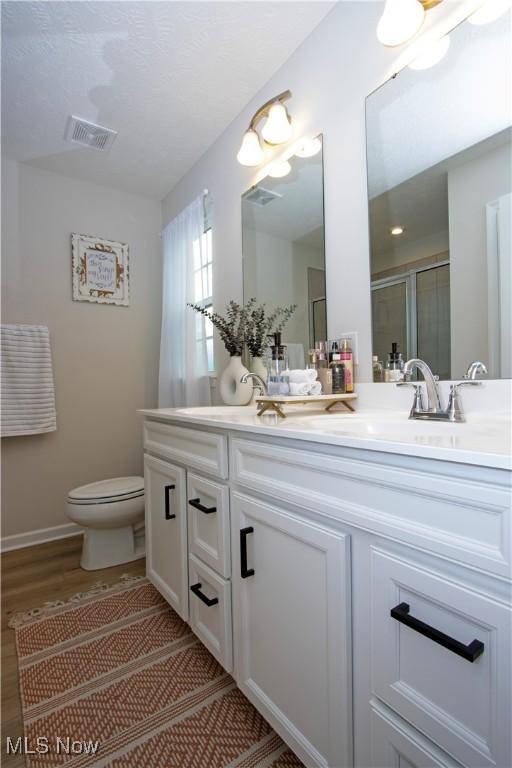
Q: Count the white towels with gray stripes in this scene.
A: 1